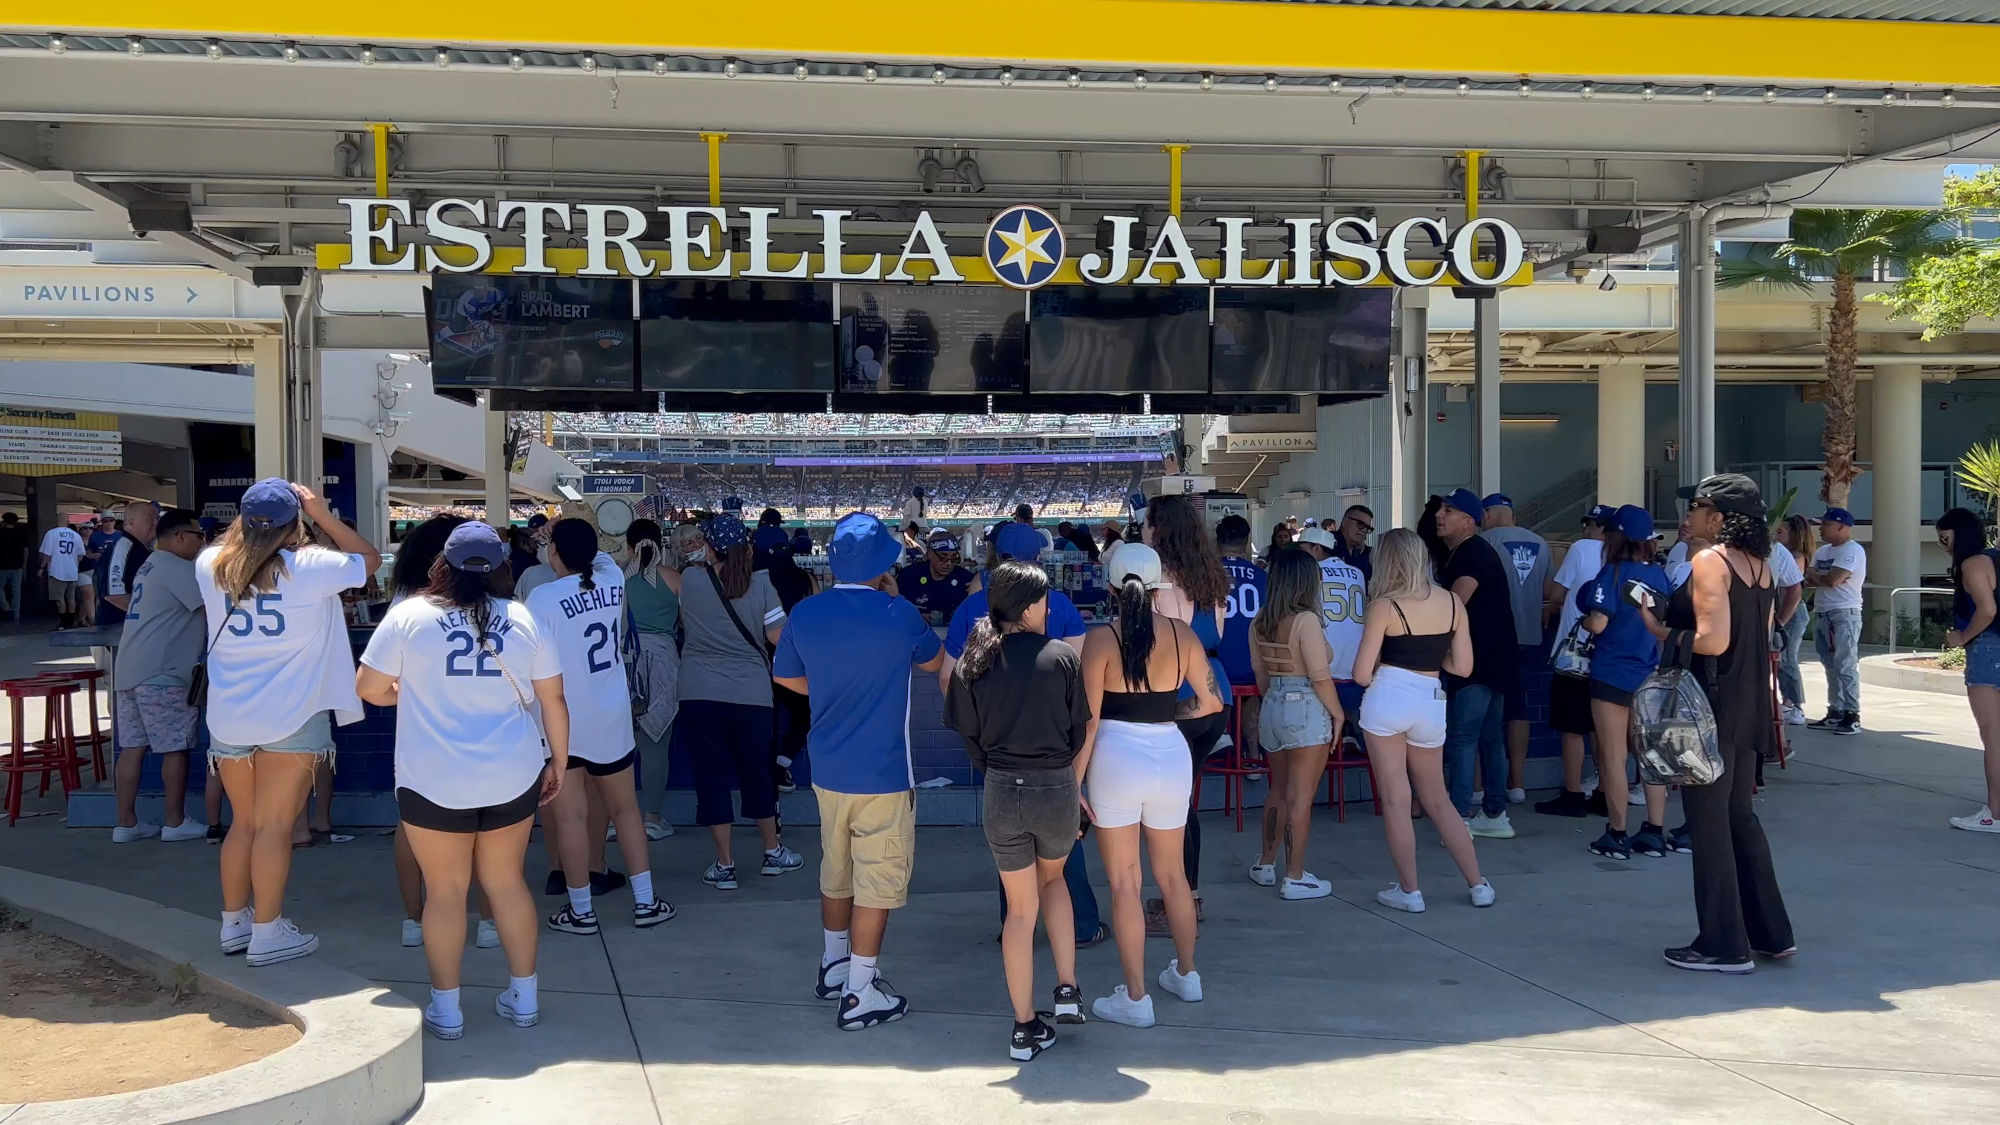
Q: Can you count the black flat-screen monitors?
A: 5